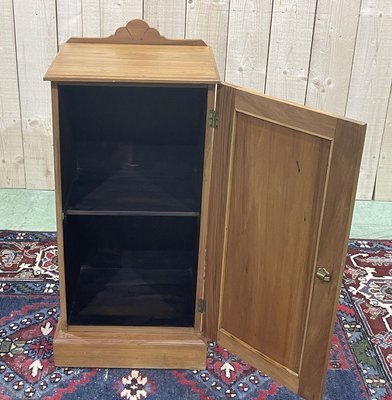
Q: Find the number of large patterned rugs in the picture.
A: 1